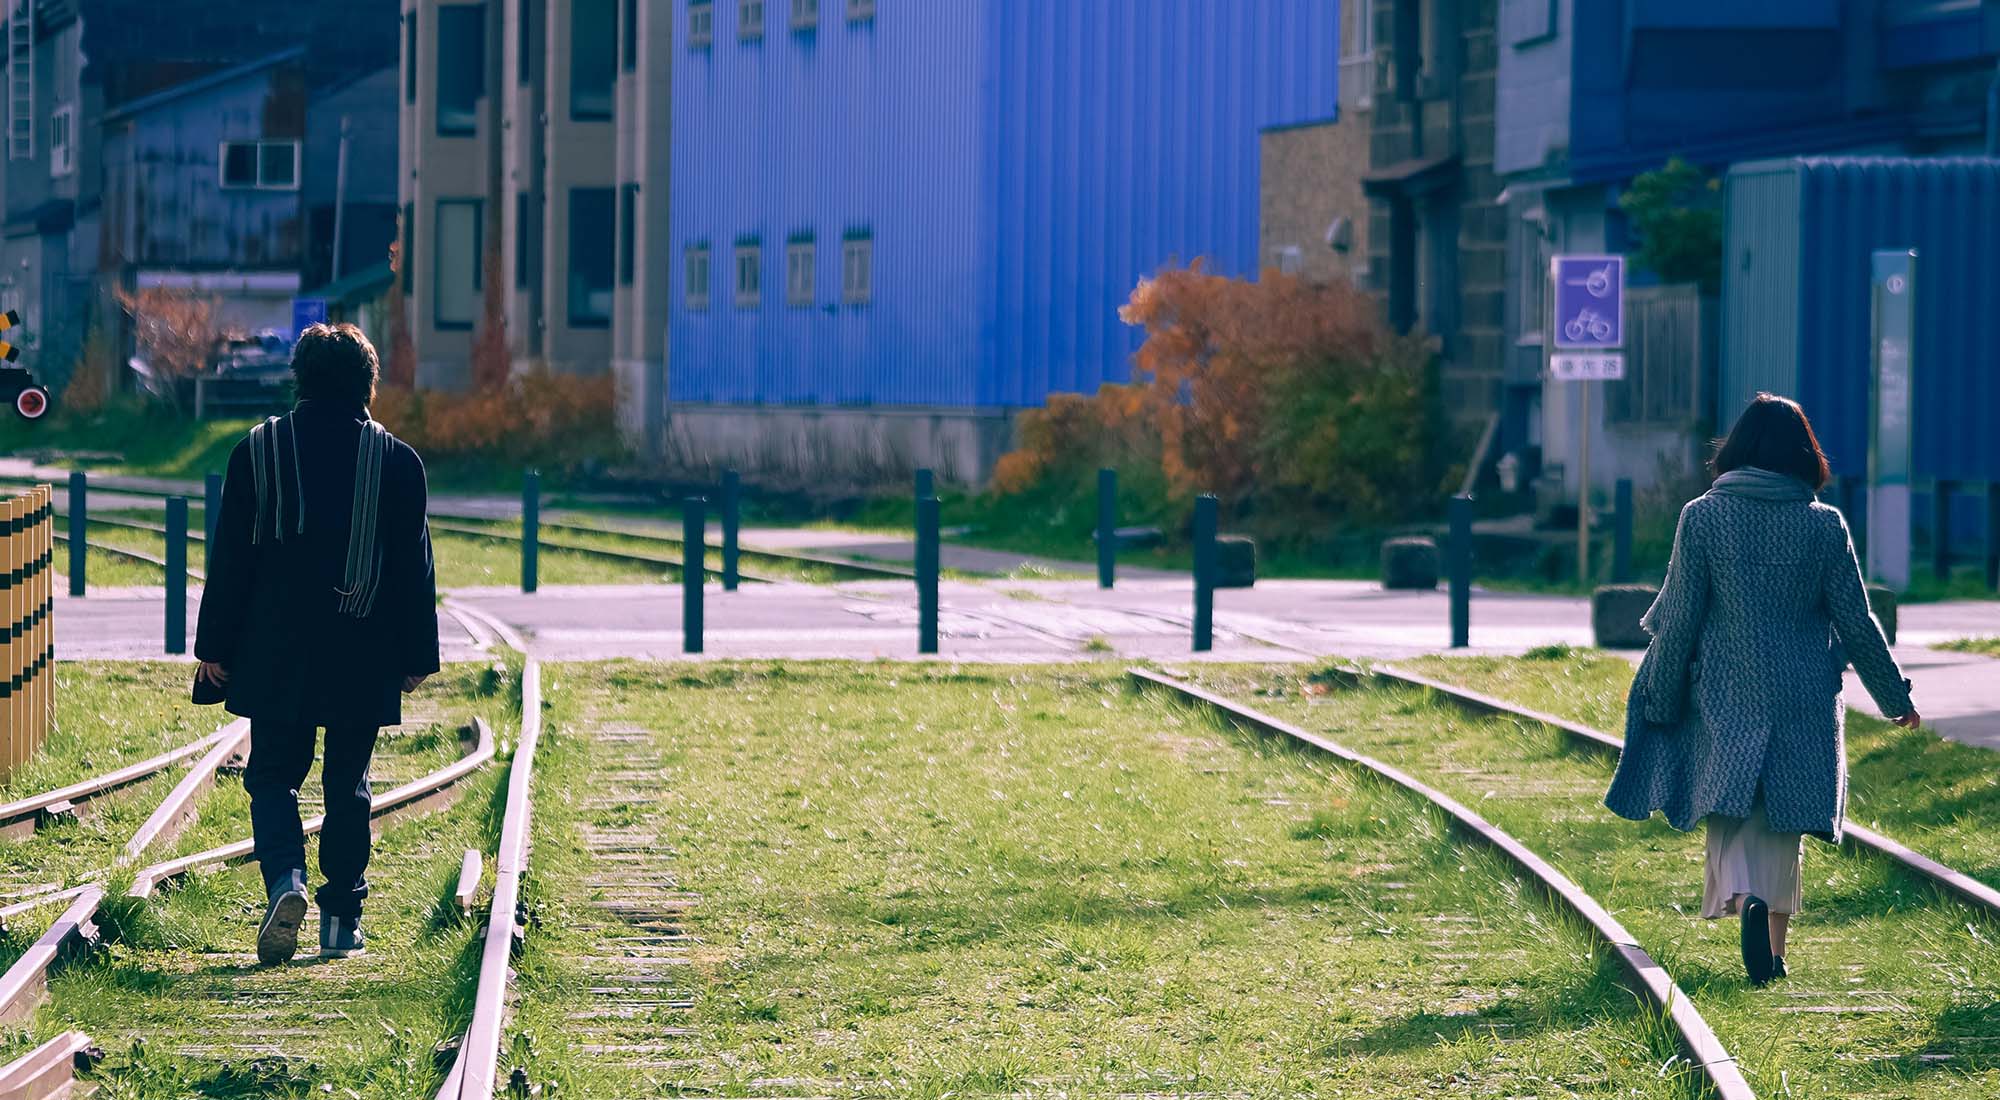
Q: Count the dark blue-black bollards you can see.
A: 12